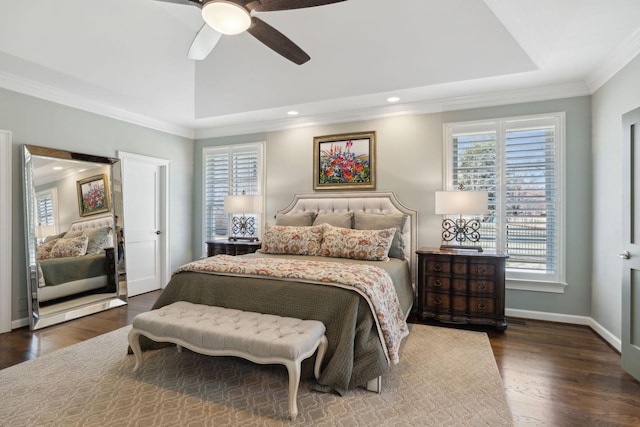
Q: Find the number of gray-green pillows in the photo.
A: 3